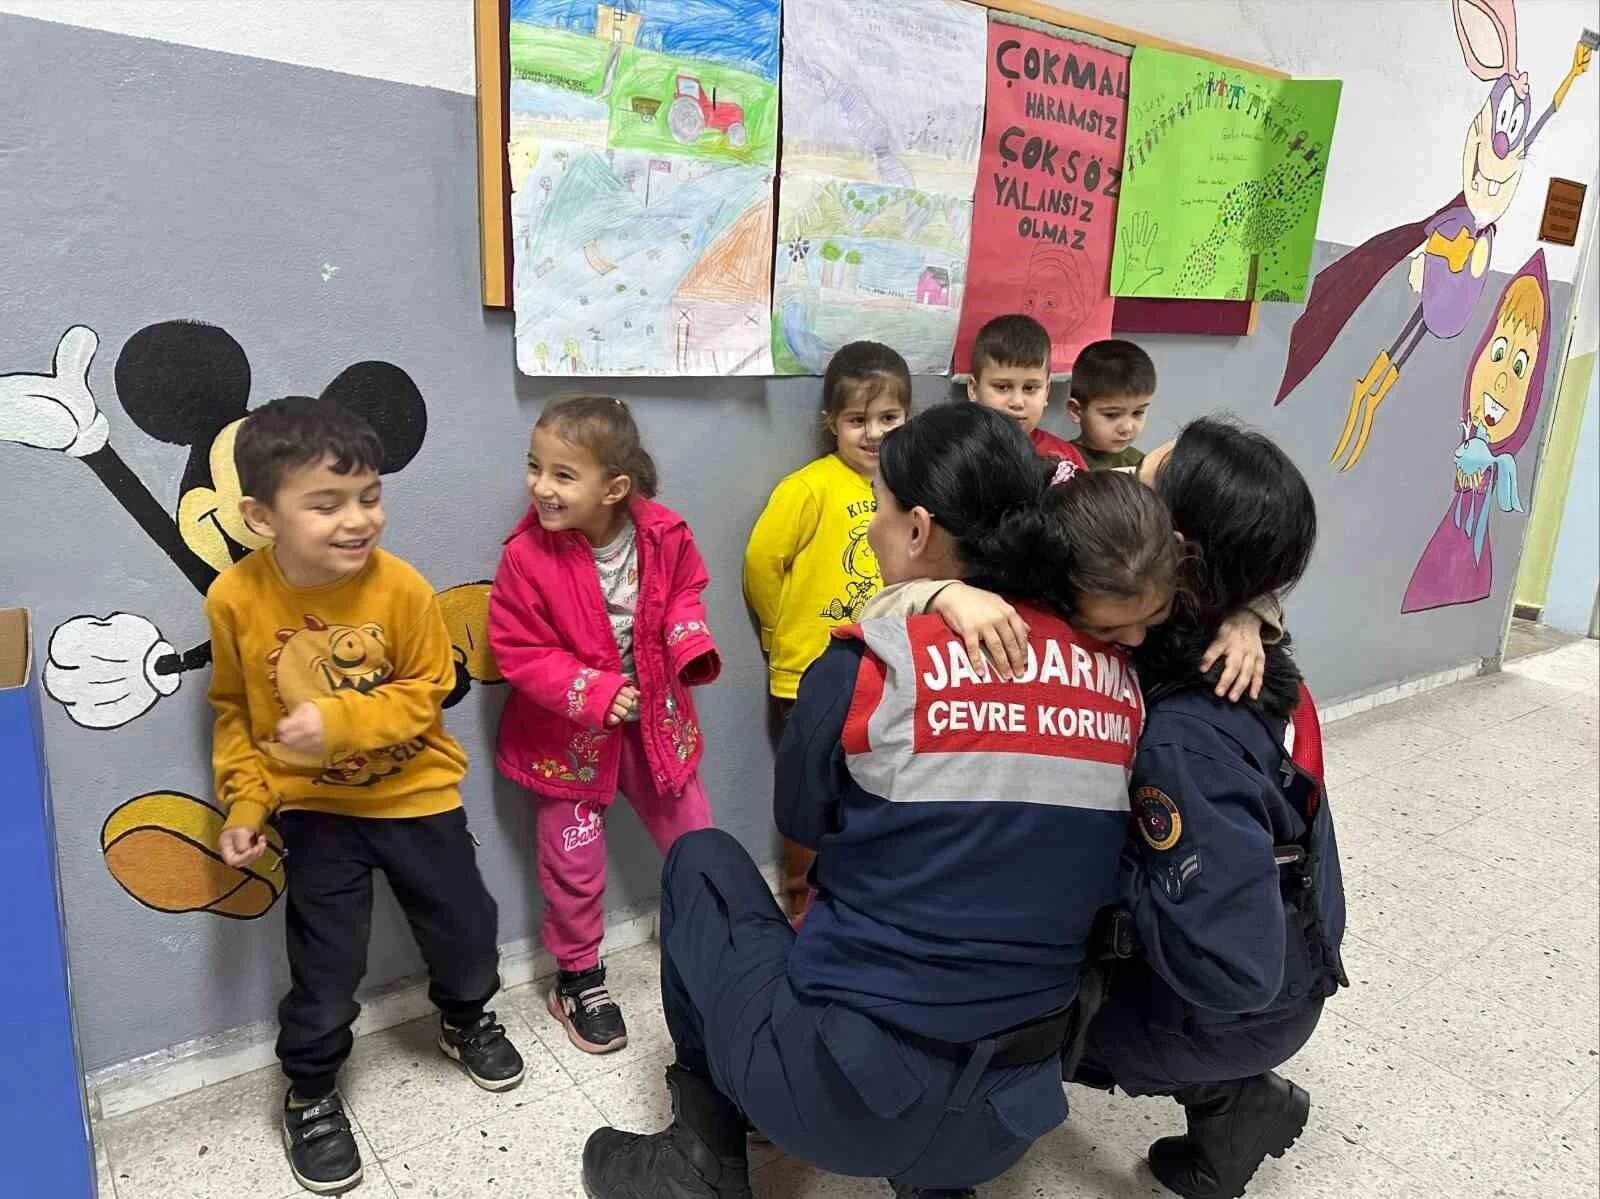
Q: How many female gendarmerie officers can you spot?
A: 2